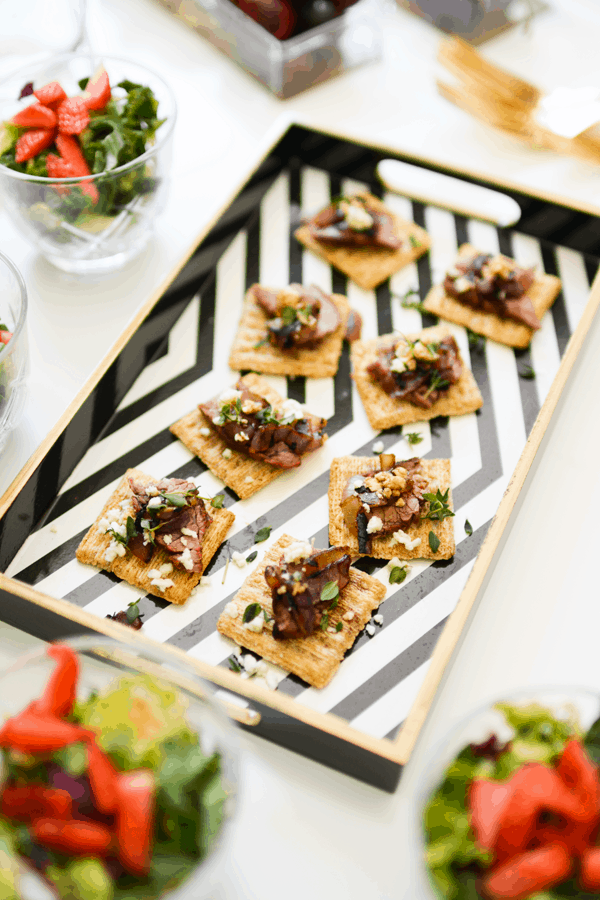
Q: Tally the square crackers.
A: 8